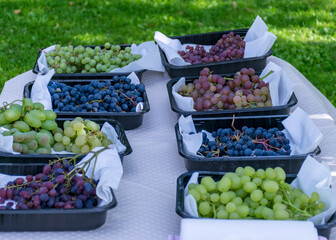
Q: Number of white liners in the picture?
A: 8